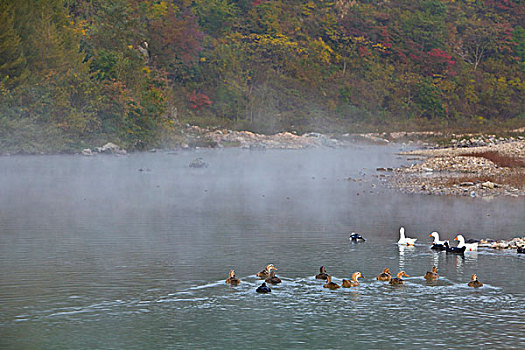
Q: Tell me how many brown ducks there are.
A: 10